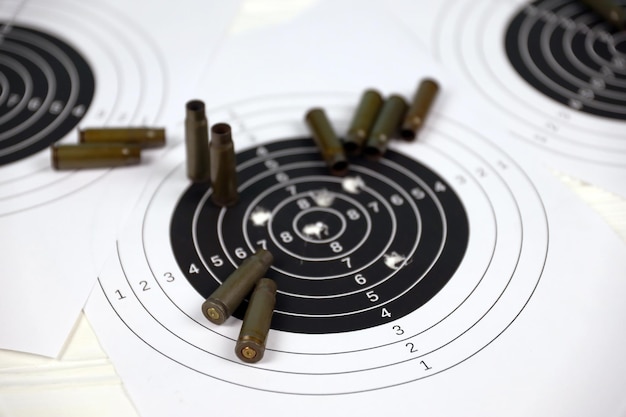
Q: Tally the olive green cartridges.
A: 11